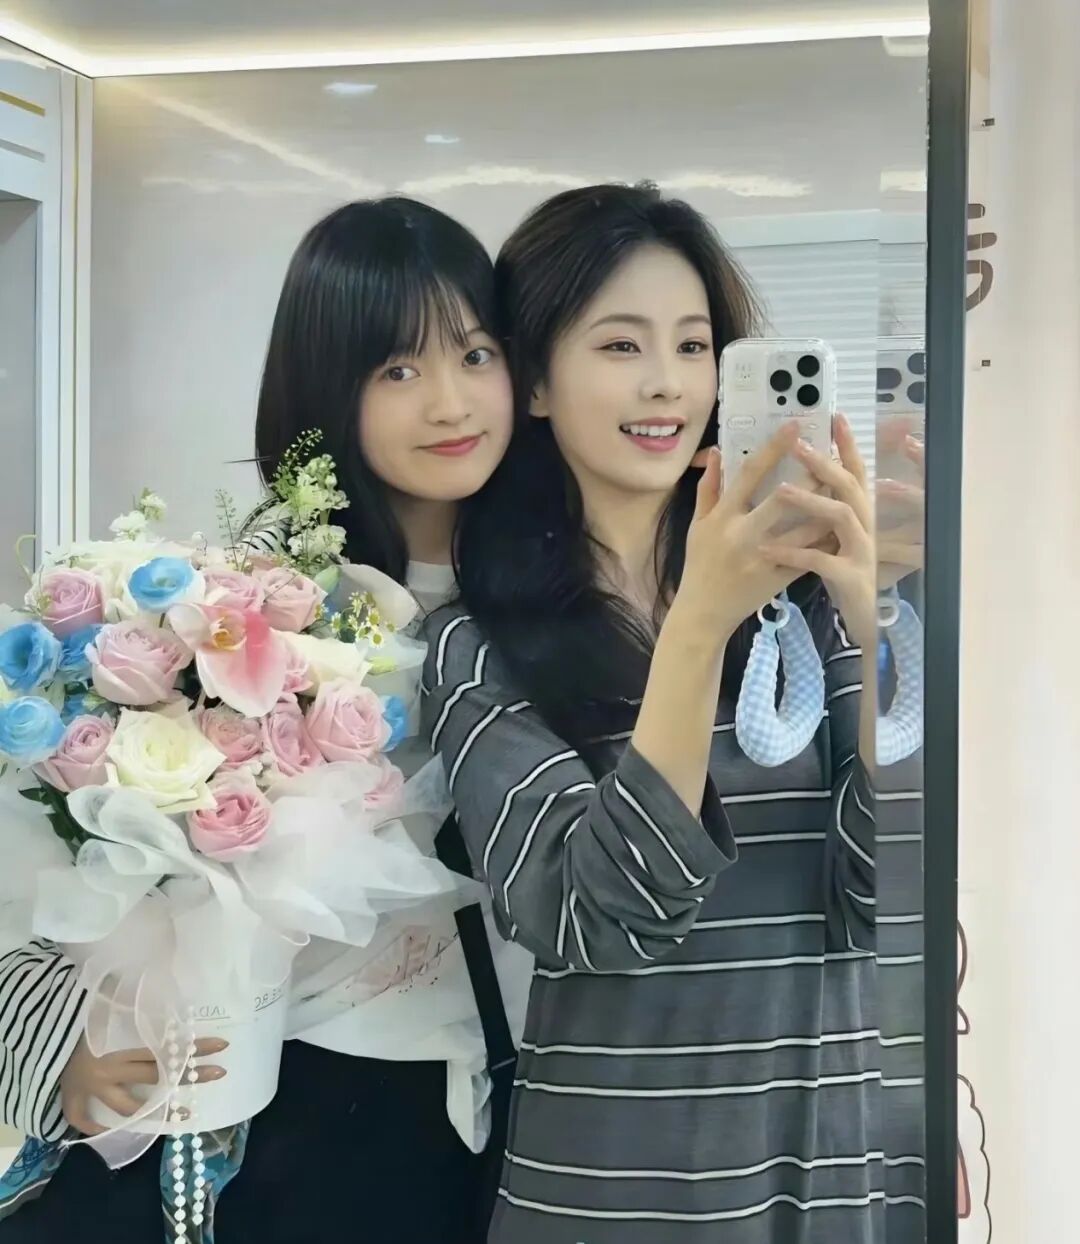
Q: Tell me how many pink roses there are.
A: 11